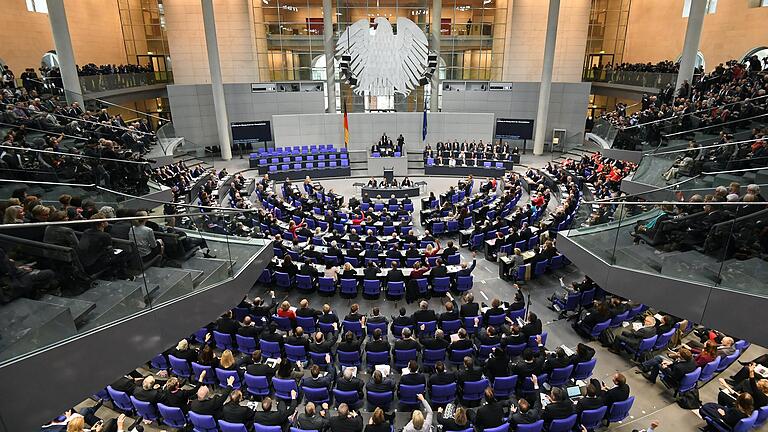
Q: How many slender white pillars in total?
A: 6